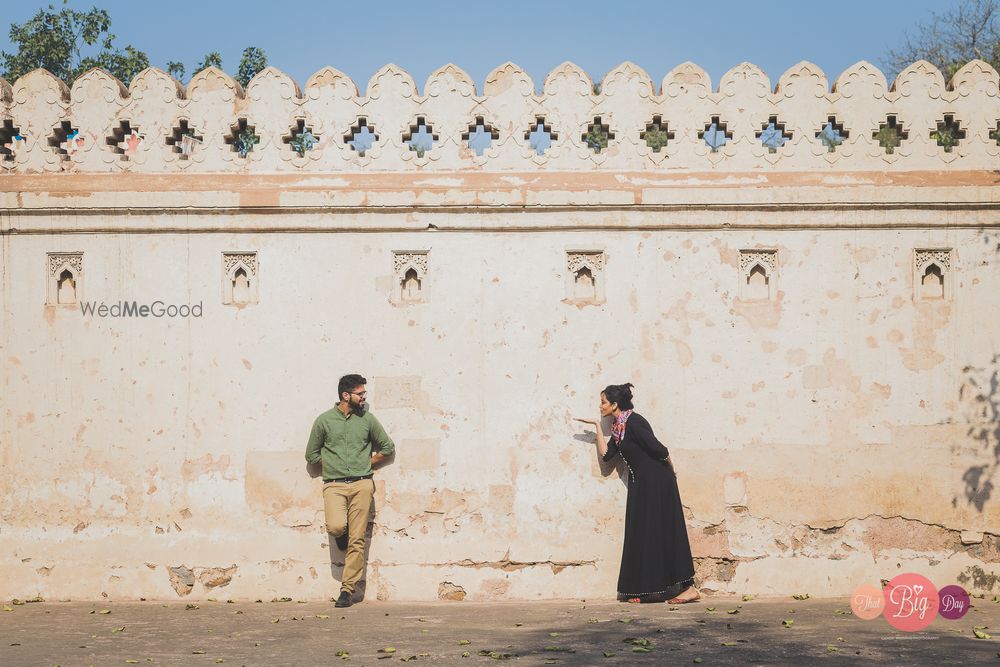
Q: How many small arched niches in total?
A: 6